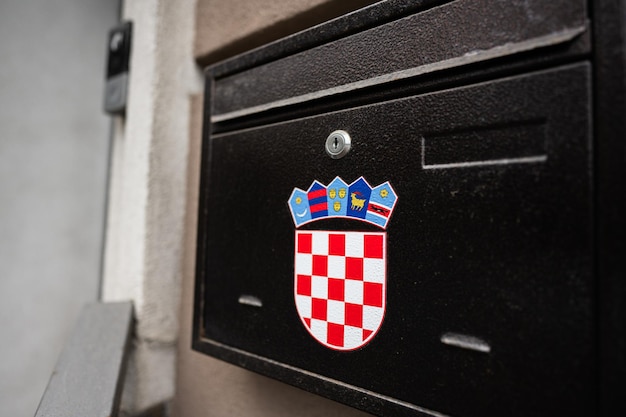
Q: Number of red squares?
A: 13